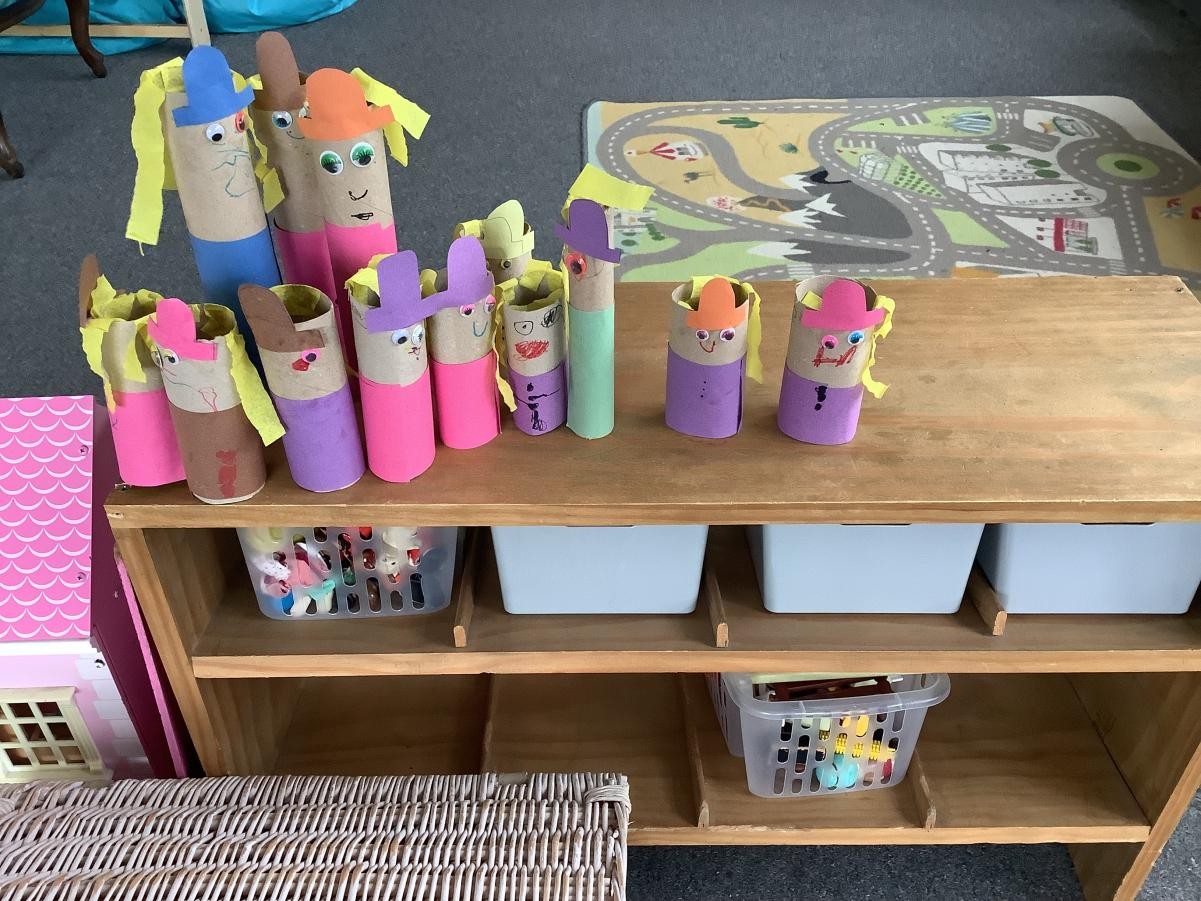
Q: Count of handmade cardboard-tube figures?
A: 13